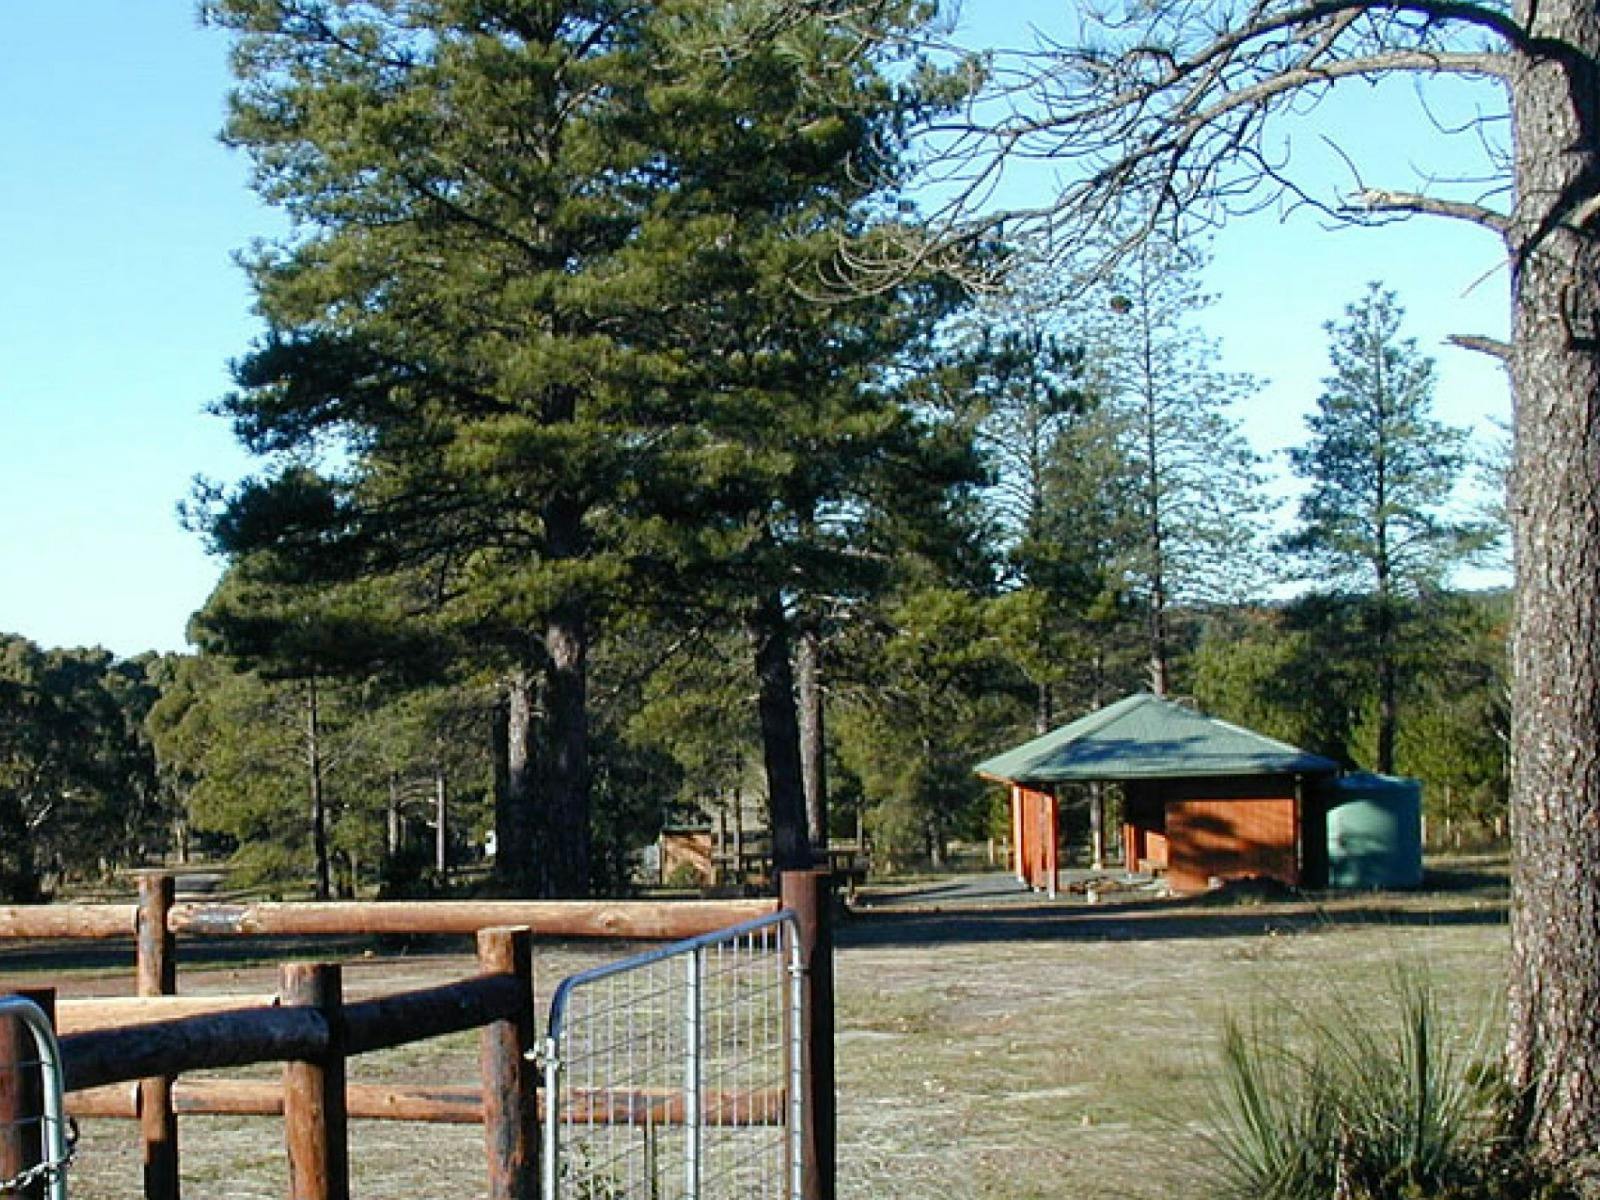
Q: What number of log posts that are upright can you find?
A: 5